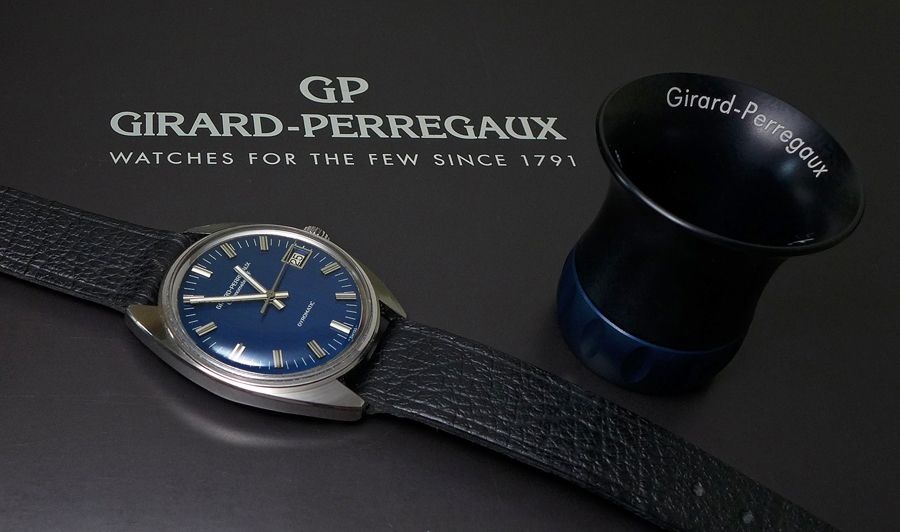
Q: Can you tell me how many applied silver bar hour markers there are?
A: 11